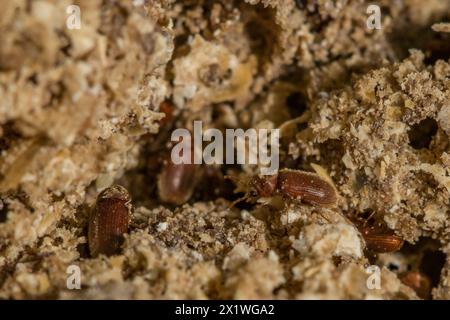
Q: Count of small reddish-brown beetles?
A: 4